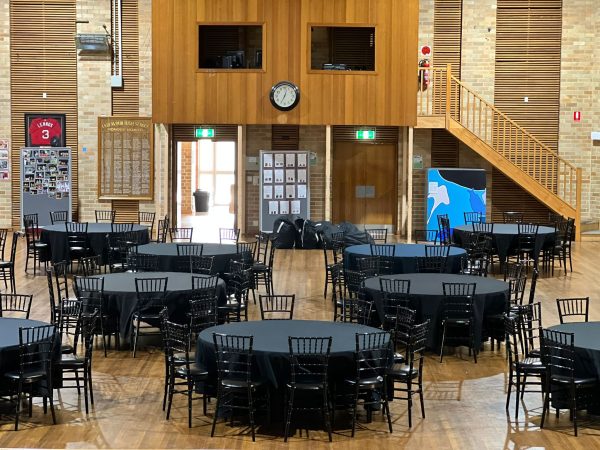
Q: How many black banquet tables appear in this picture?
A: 9